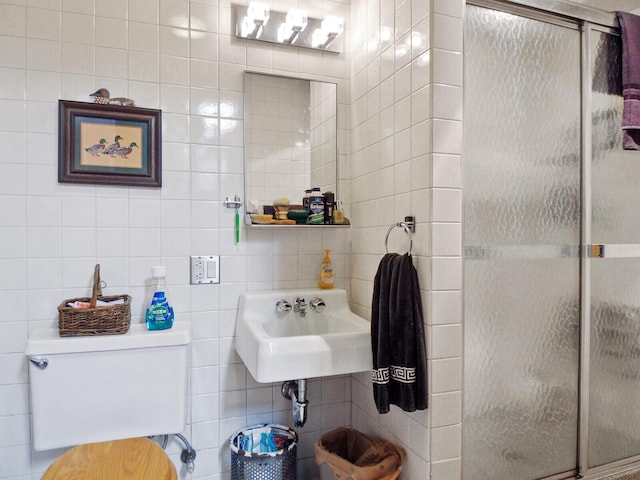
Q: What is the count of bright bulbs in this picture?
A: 3